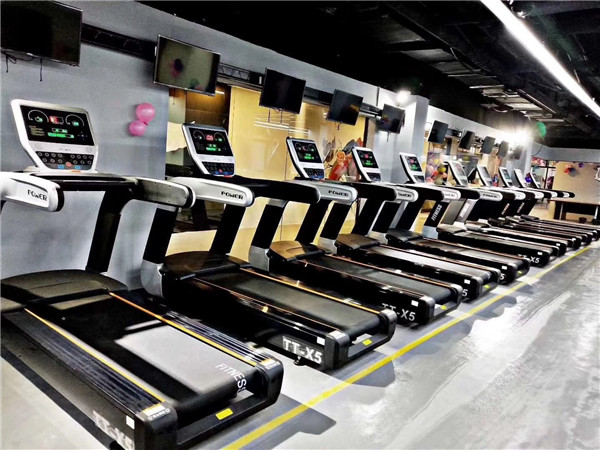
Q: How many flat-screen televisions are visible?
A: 10